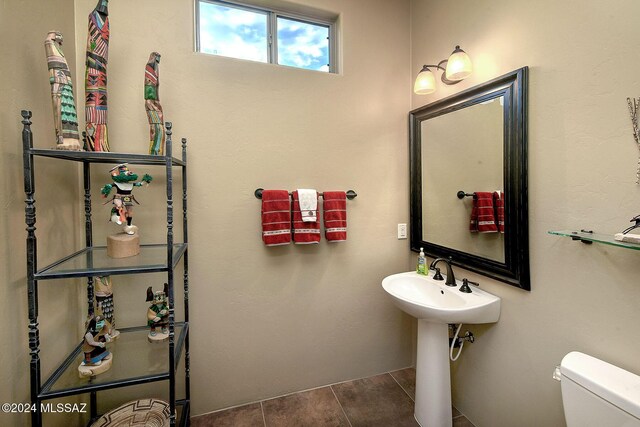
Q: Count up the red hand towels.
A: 3